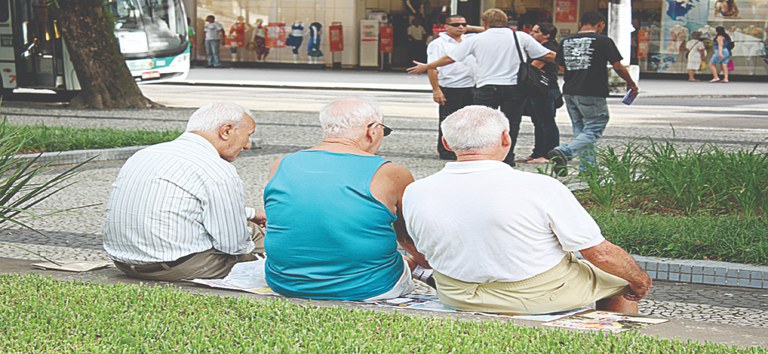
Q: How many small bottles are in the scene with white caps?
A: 0